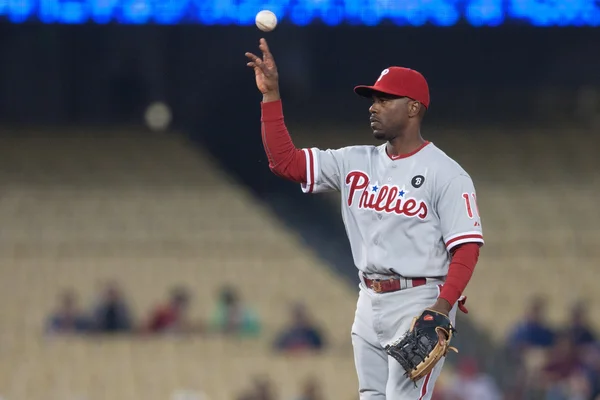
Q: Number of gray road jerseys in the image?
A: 1